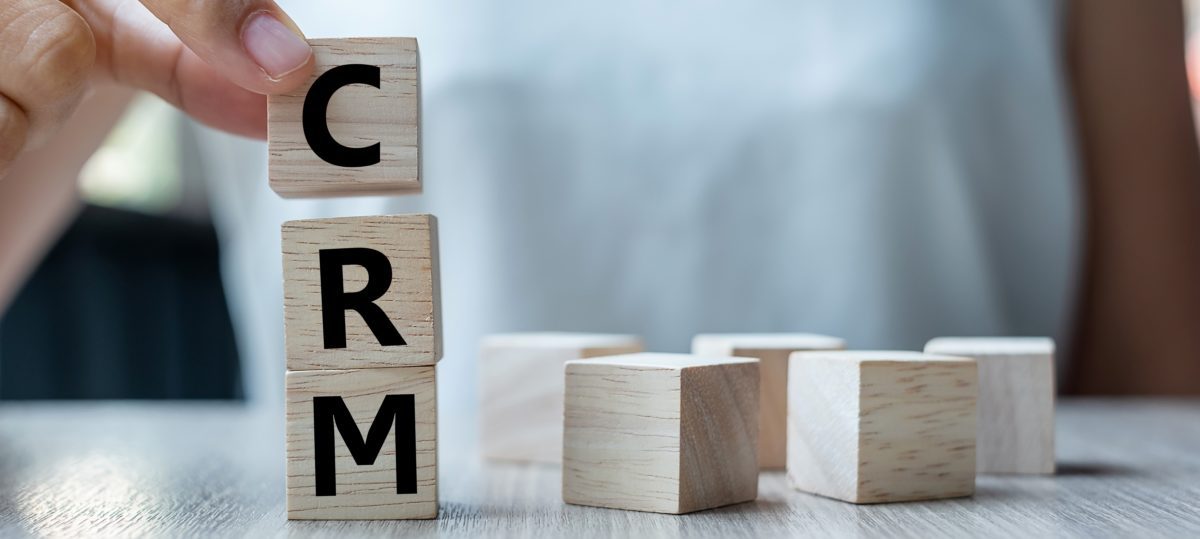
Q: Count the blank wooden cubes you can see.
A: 5